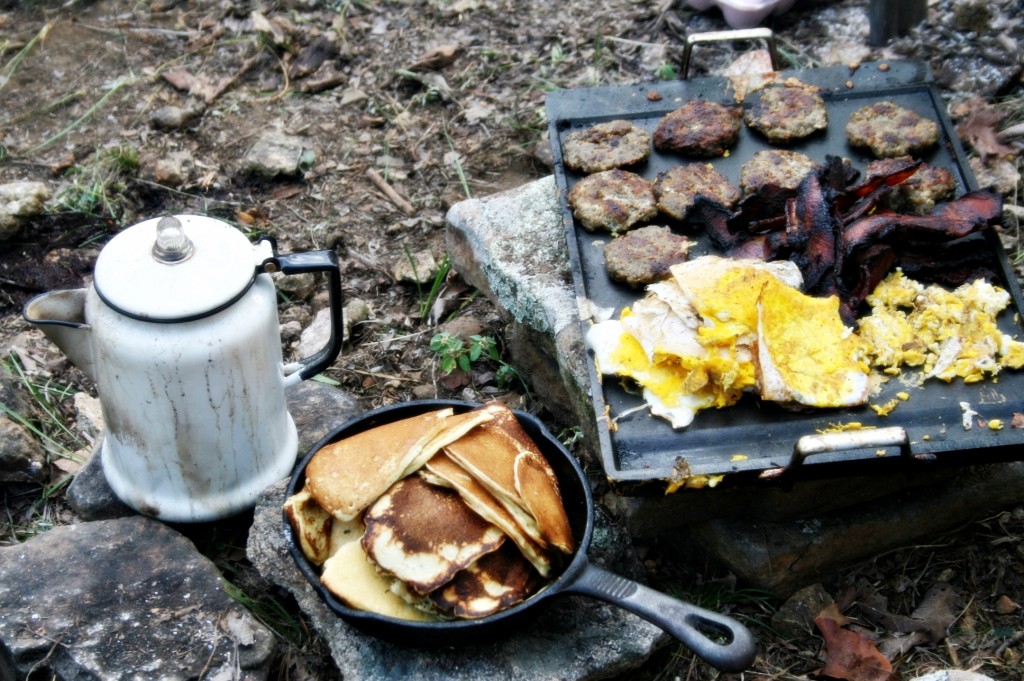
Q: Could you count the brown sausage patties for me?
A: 9